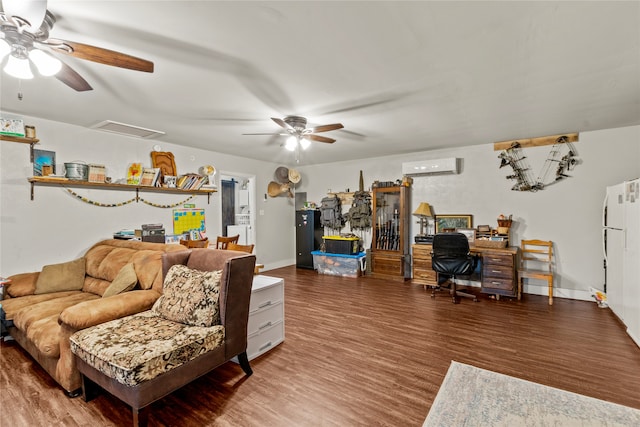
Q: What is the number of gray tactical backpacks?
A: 2